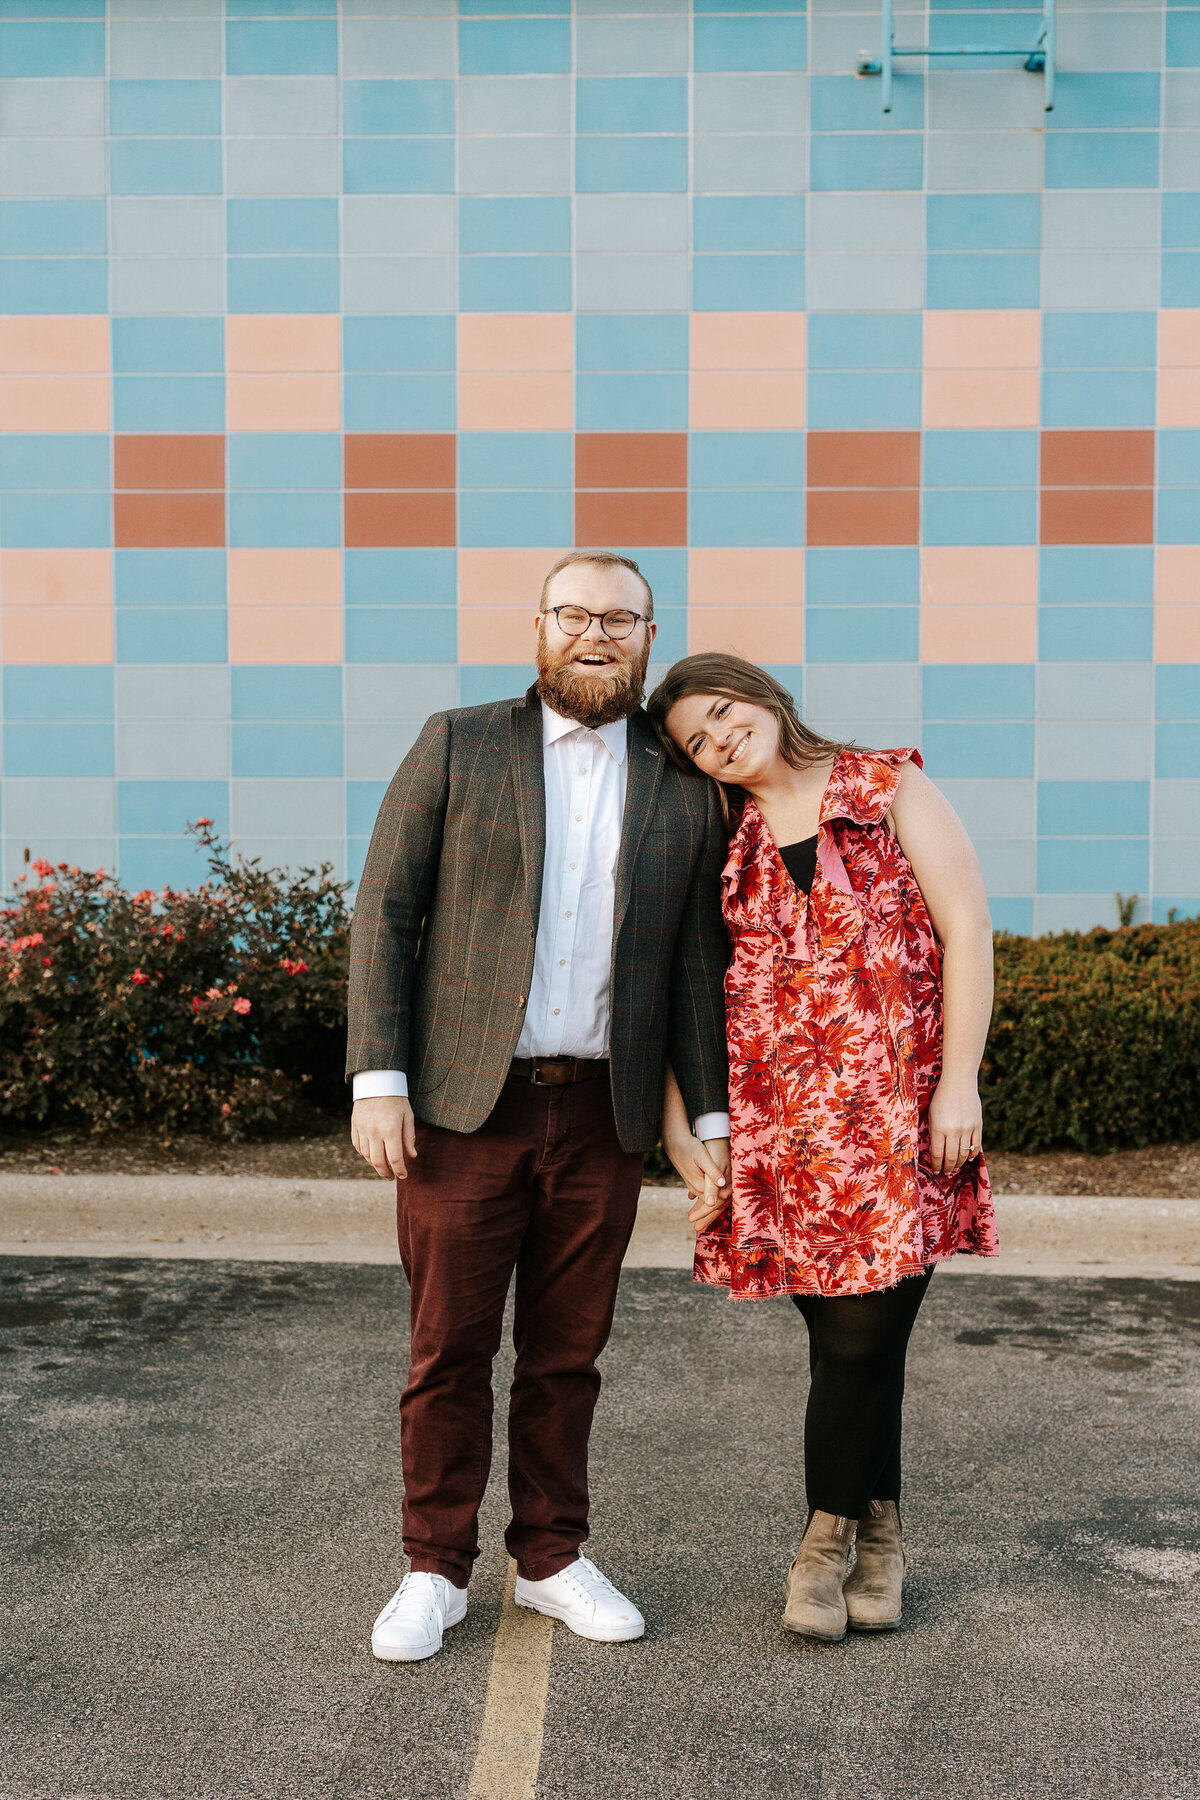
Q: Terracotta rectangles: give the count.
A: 10